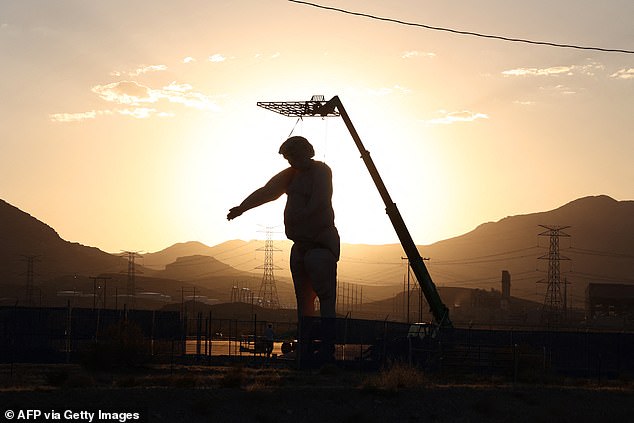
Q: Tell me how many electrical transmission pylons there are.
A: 4